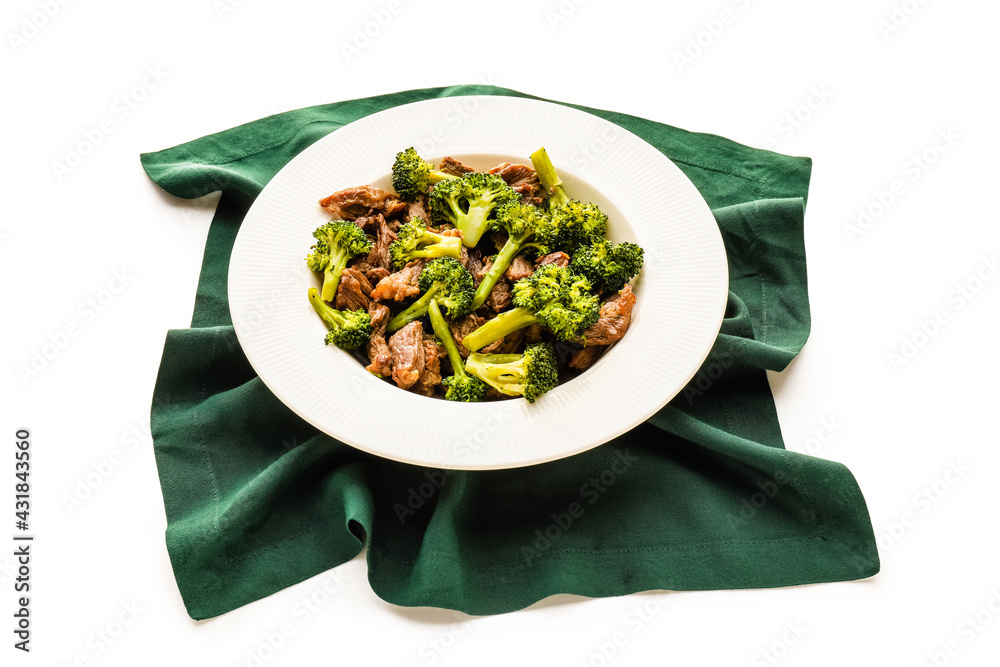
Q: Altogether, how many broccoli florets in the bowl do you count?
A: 12